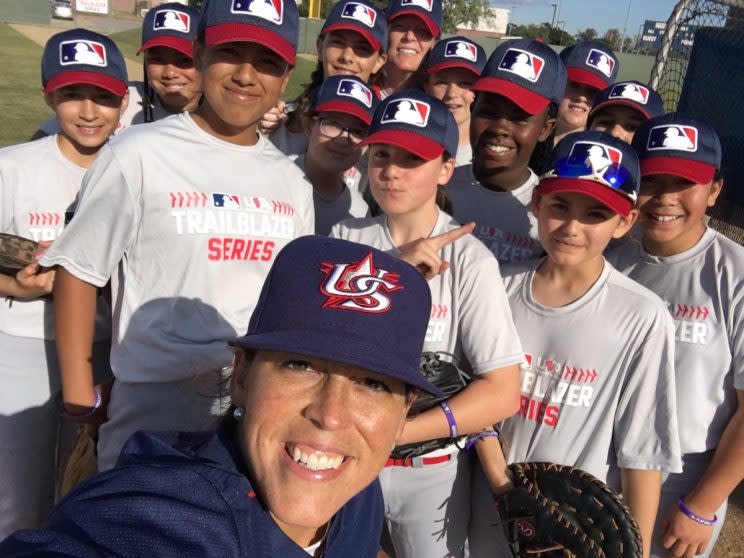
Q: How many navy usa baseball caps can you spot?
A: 1